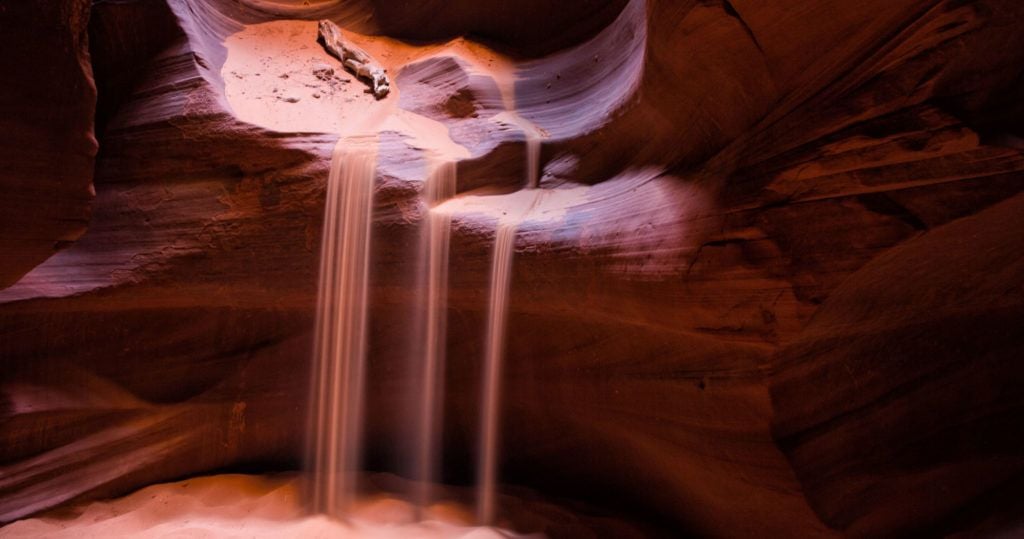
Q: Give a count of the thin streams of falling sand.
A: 3